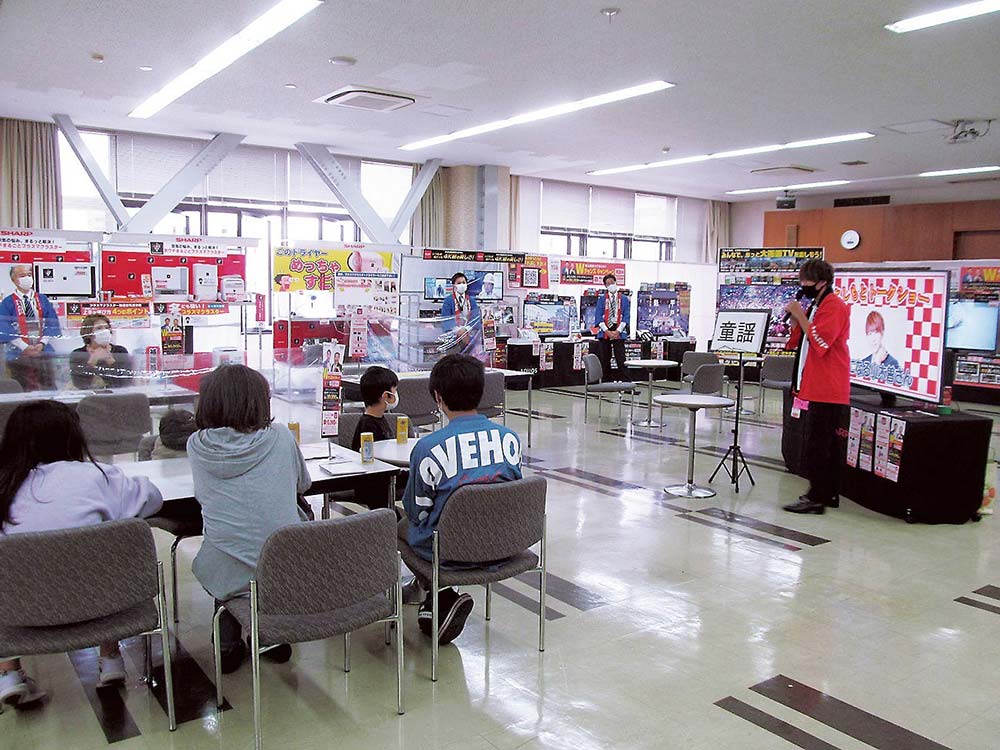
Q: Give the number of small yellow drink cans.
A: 3